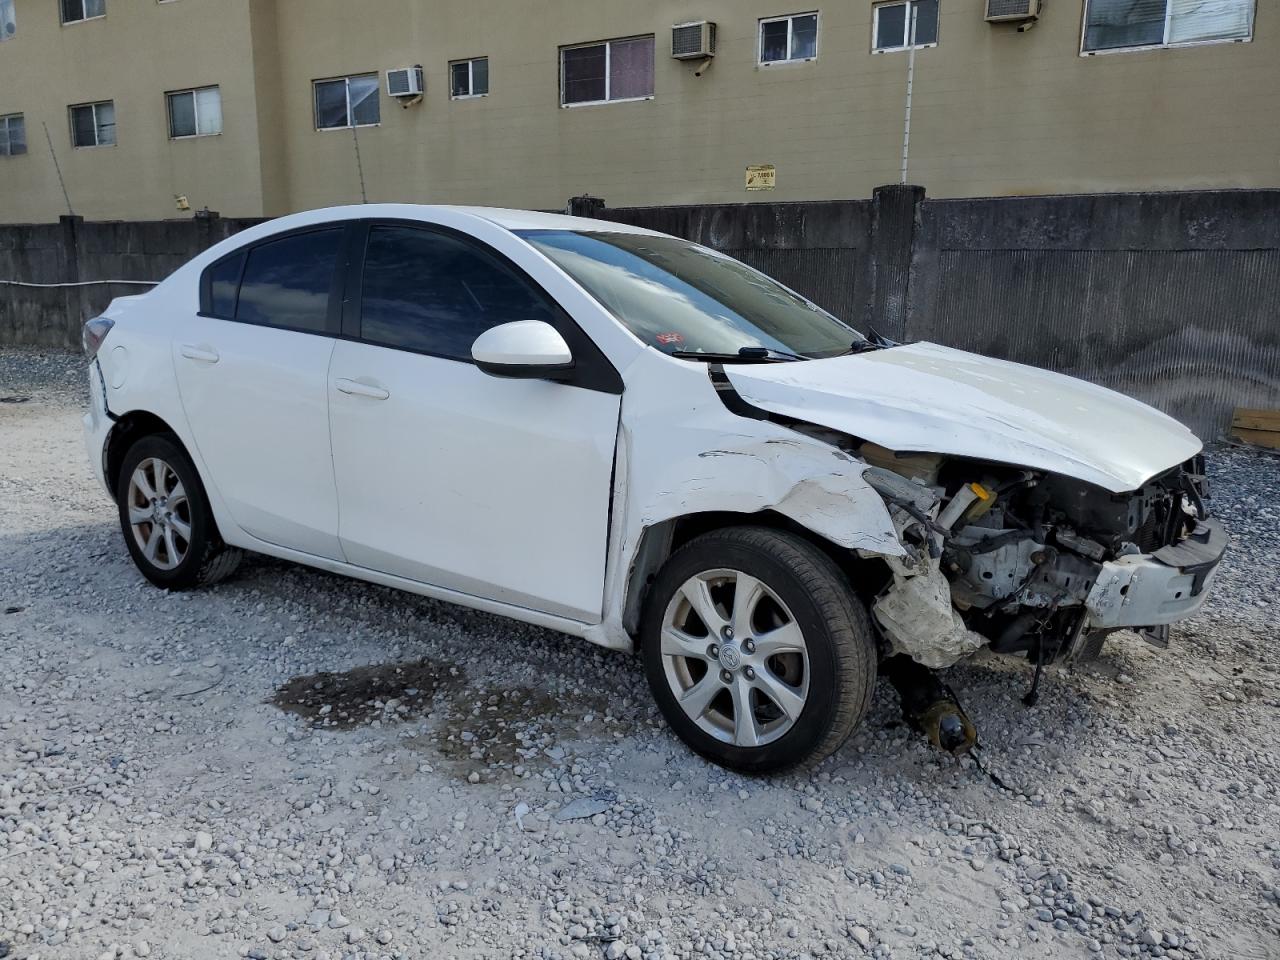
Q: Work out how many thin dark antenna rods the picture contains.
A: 2